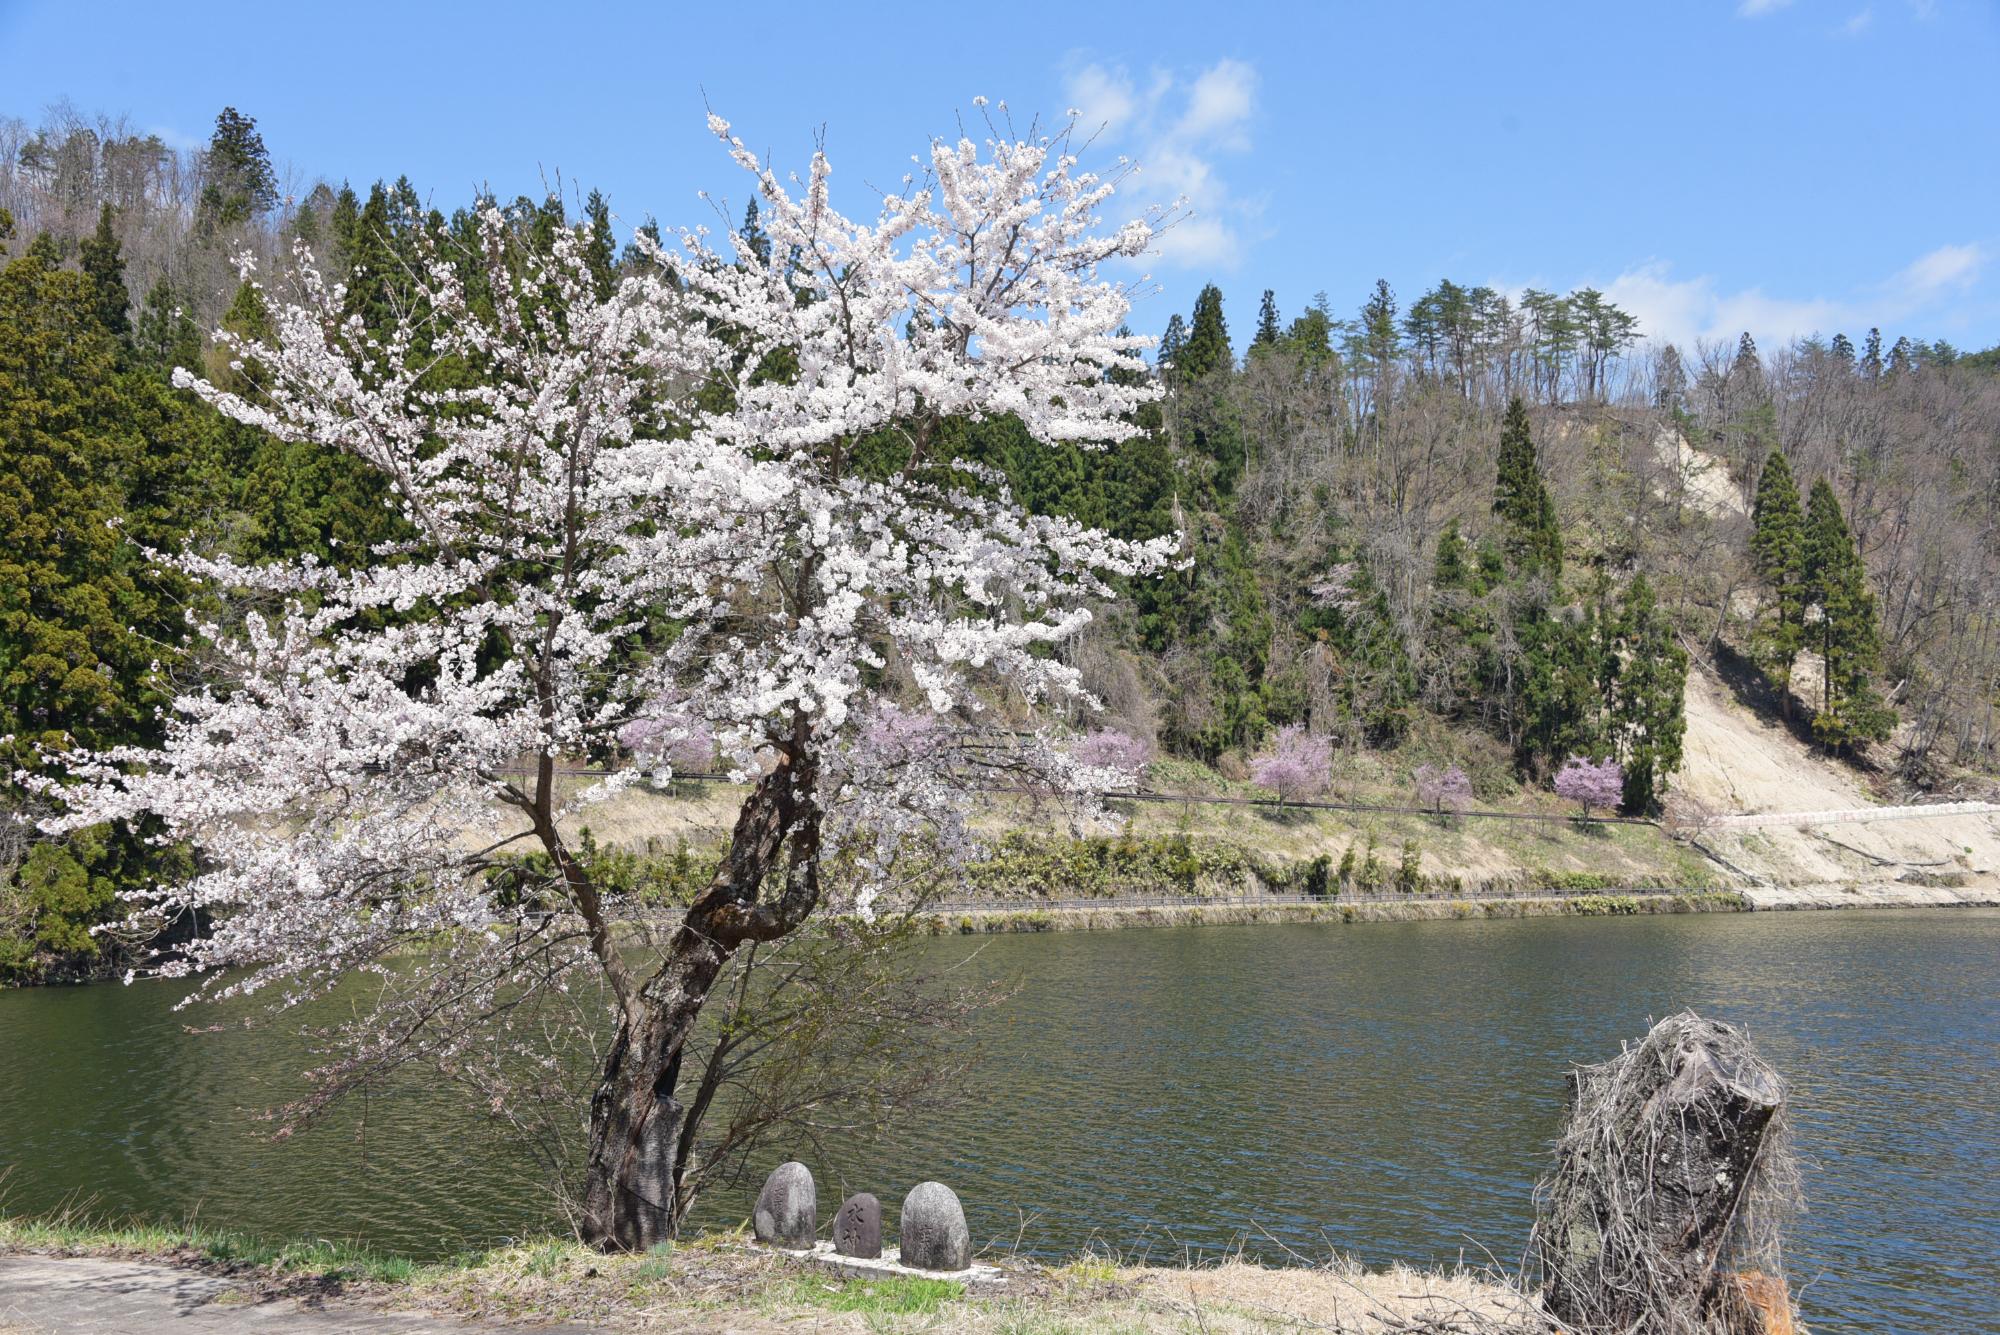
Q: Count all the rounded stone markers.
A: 3